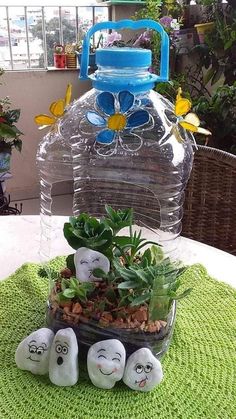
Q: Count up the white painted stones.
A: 5